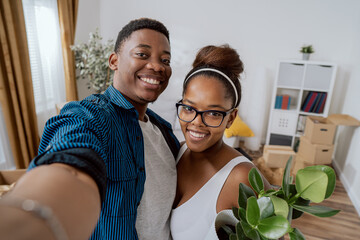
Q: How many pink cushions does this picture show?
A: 0